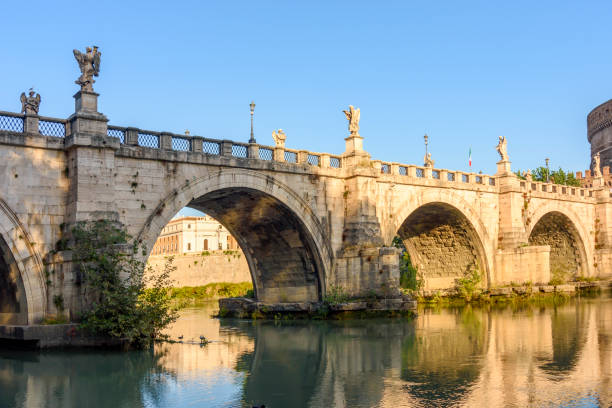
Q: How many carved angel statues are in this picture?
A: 8